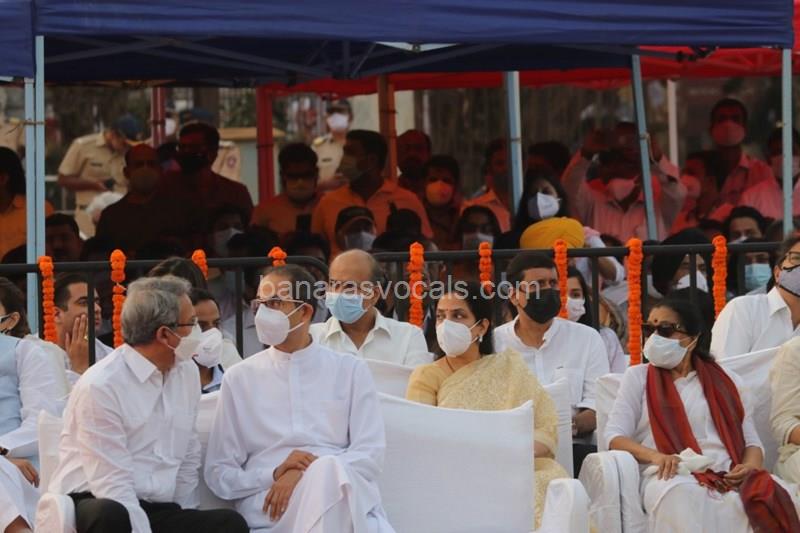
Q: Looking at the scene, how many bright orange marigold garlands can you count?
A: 9